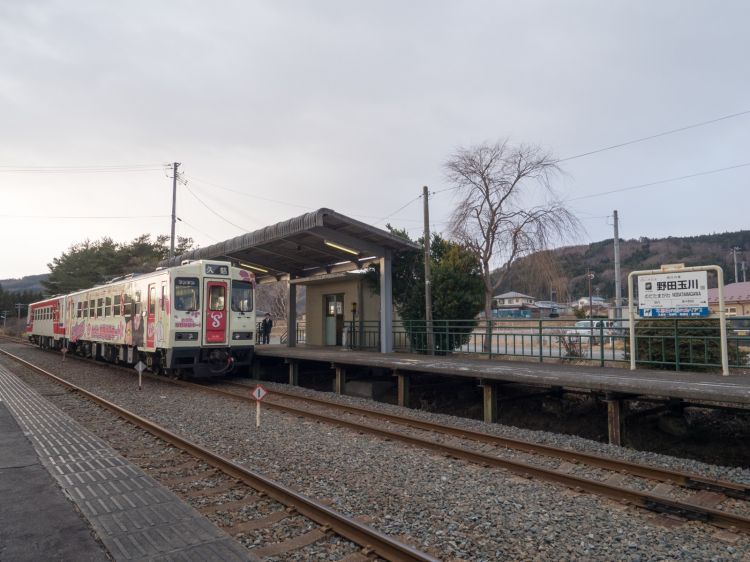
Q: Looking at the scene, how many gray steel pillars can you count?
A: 2